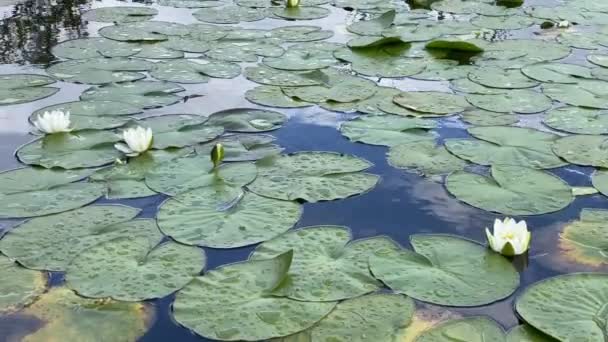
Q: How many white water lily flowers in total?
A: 3